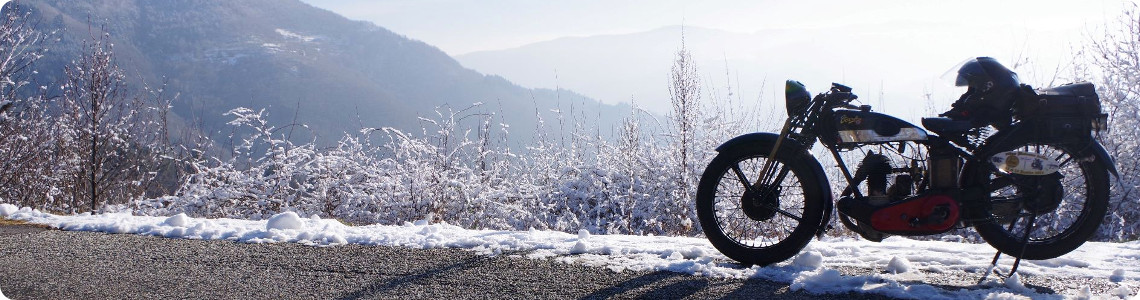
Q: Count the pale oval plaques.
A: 1